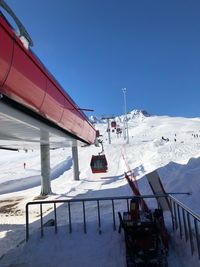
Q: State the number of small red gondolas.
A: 2